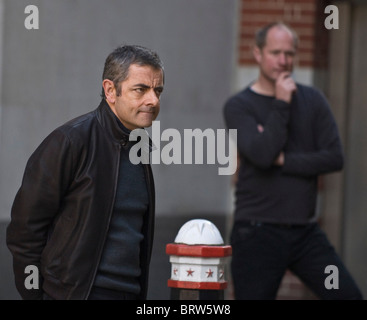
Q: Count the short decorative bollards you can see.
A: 1